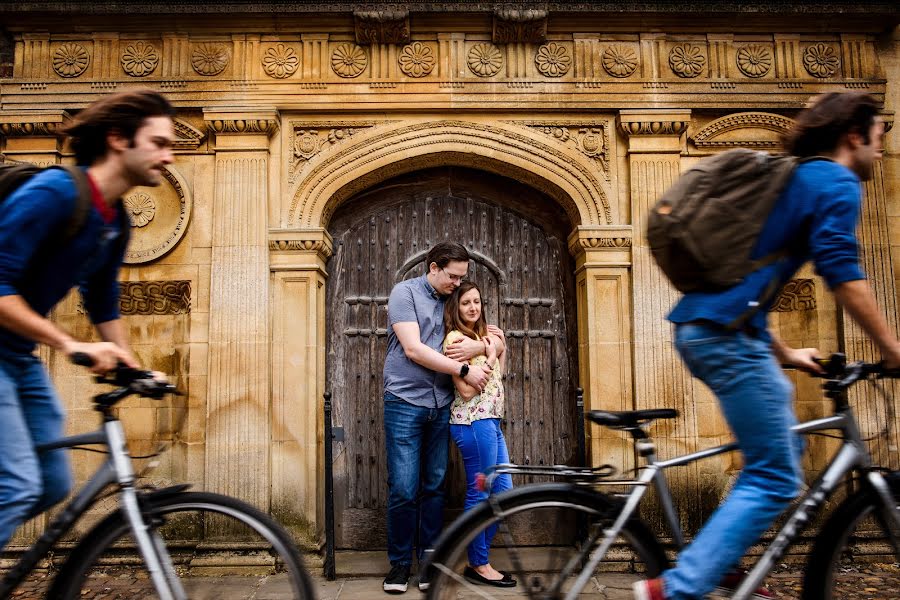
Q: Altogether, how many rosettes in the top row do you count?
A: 12